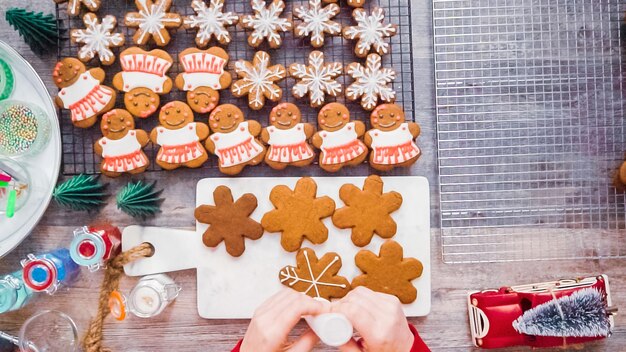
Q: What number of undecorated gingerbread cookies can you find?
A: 4